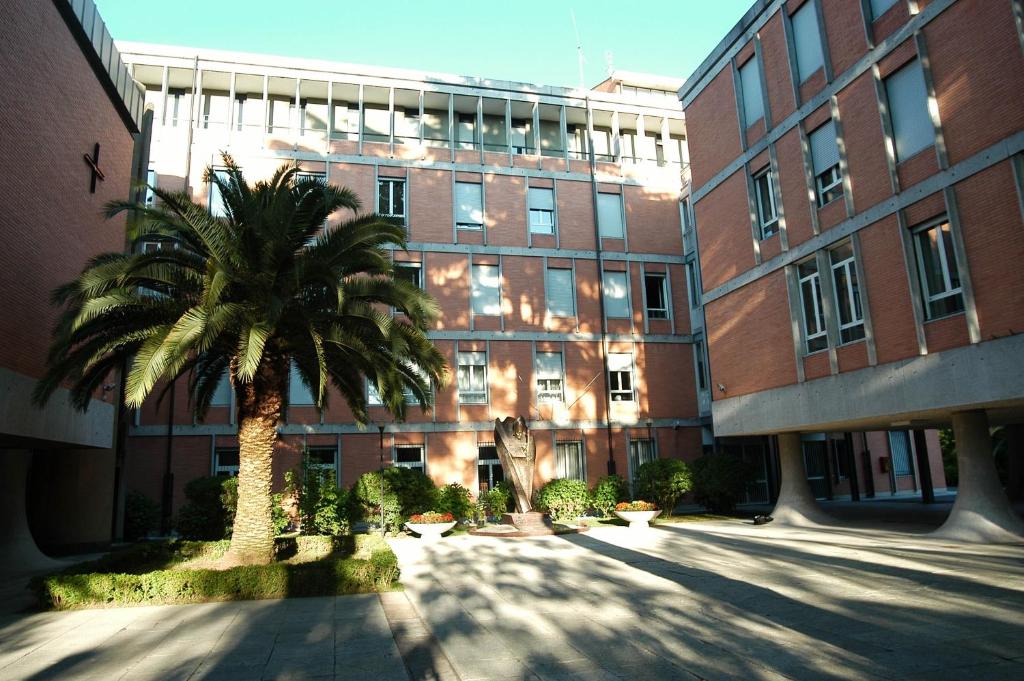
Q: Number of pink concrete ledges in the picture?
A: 0